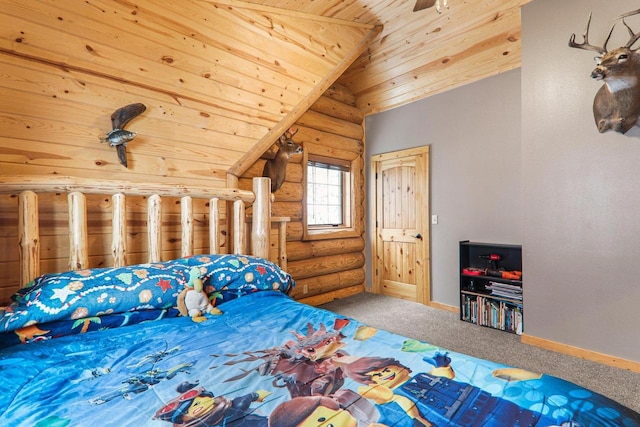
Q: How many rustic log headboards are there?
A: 1